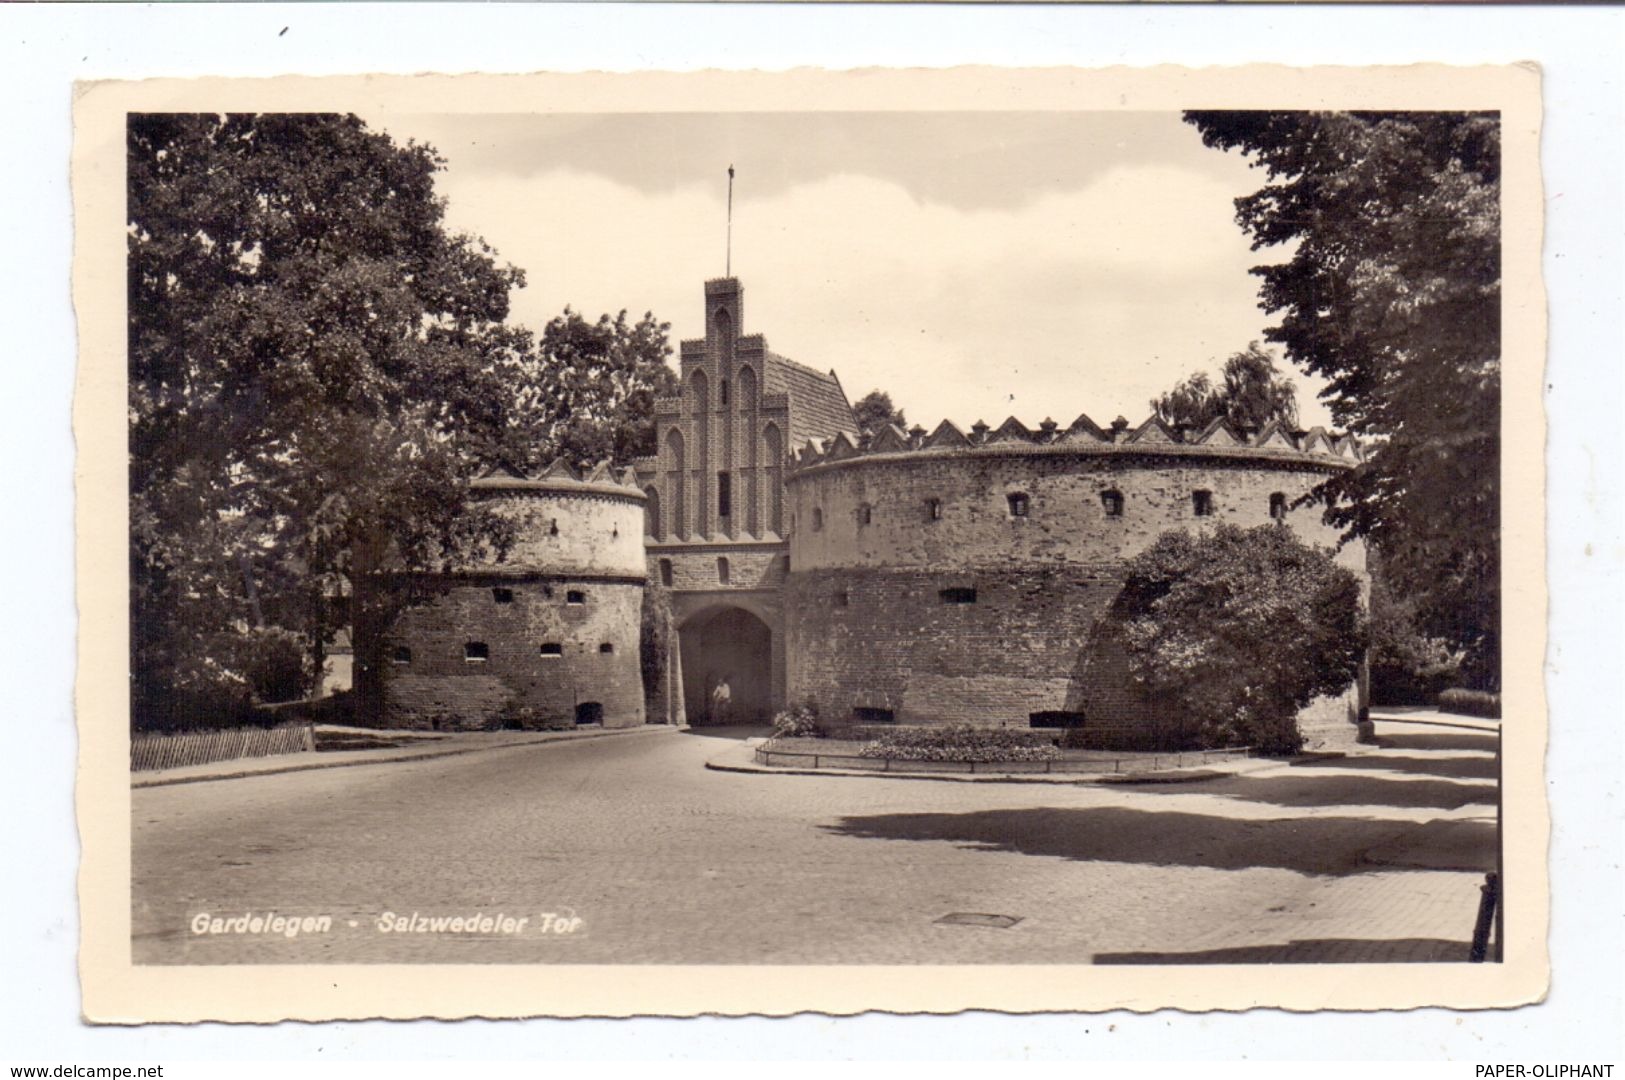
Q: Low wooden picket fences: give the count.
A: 1